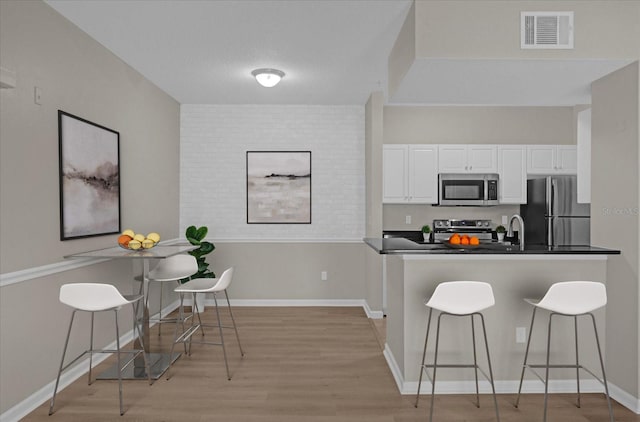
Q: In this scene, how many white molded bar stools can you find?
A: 5